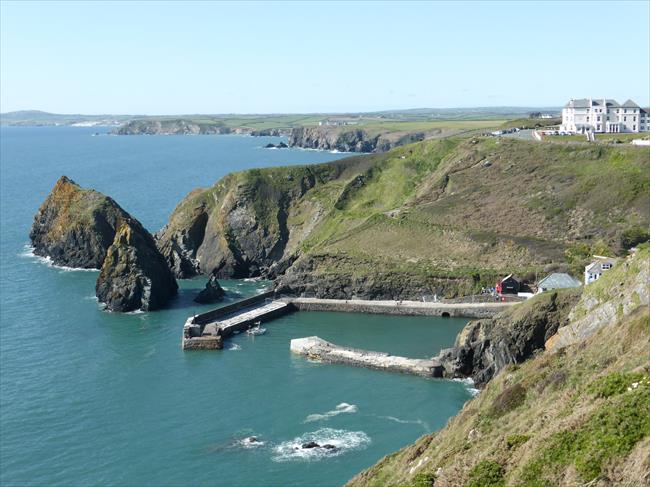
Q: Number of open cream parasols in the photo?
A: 0